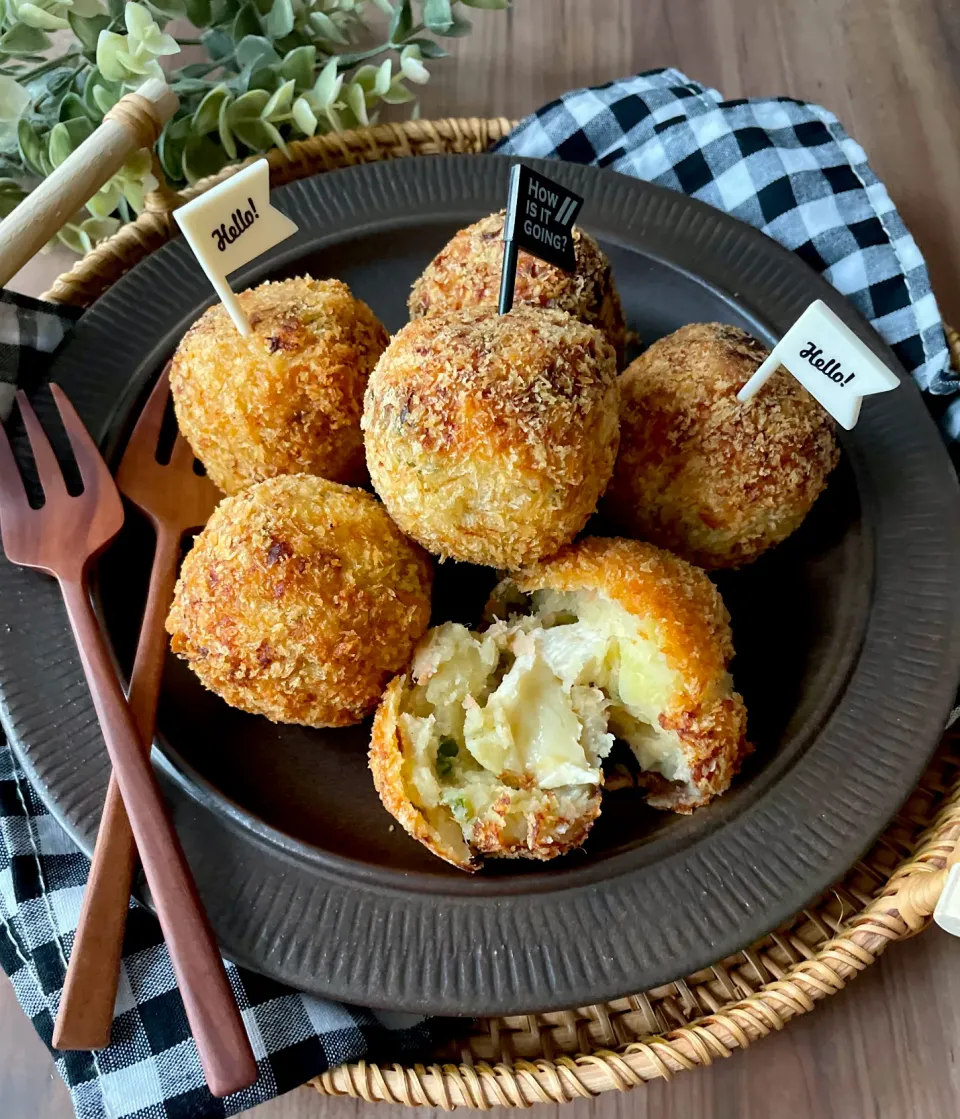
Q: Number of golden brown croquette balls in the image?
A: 6